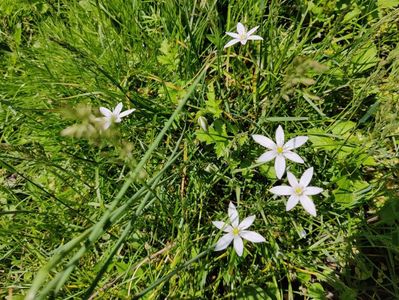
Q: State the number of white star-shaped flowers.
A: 5